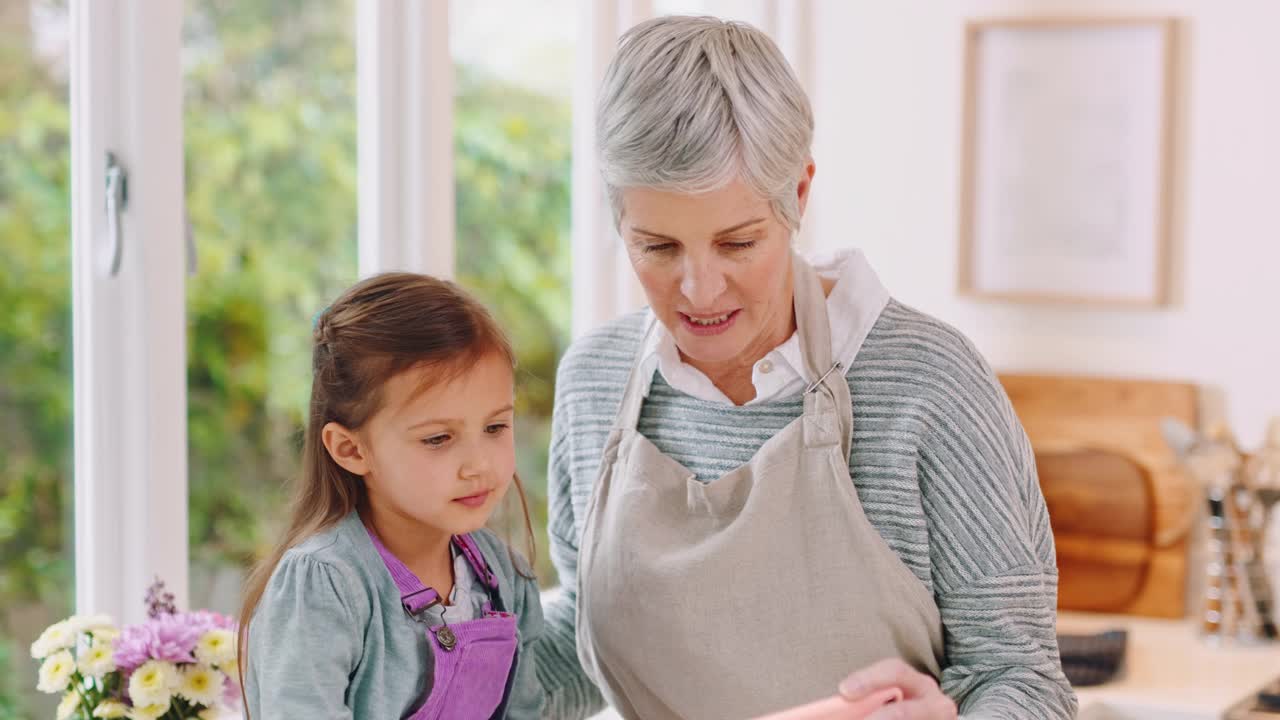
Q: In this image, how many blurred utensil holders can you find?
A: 1